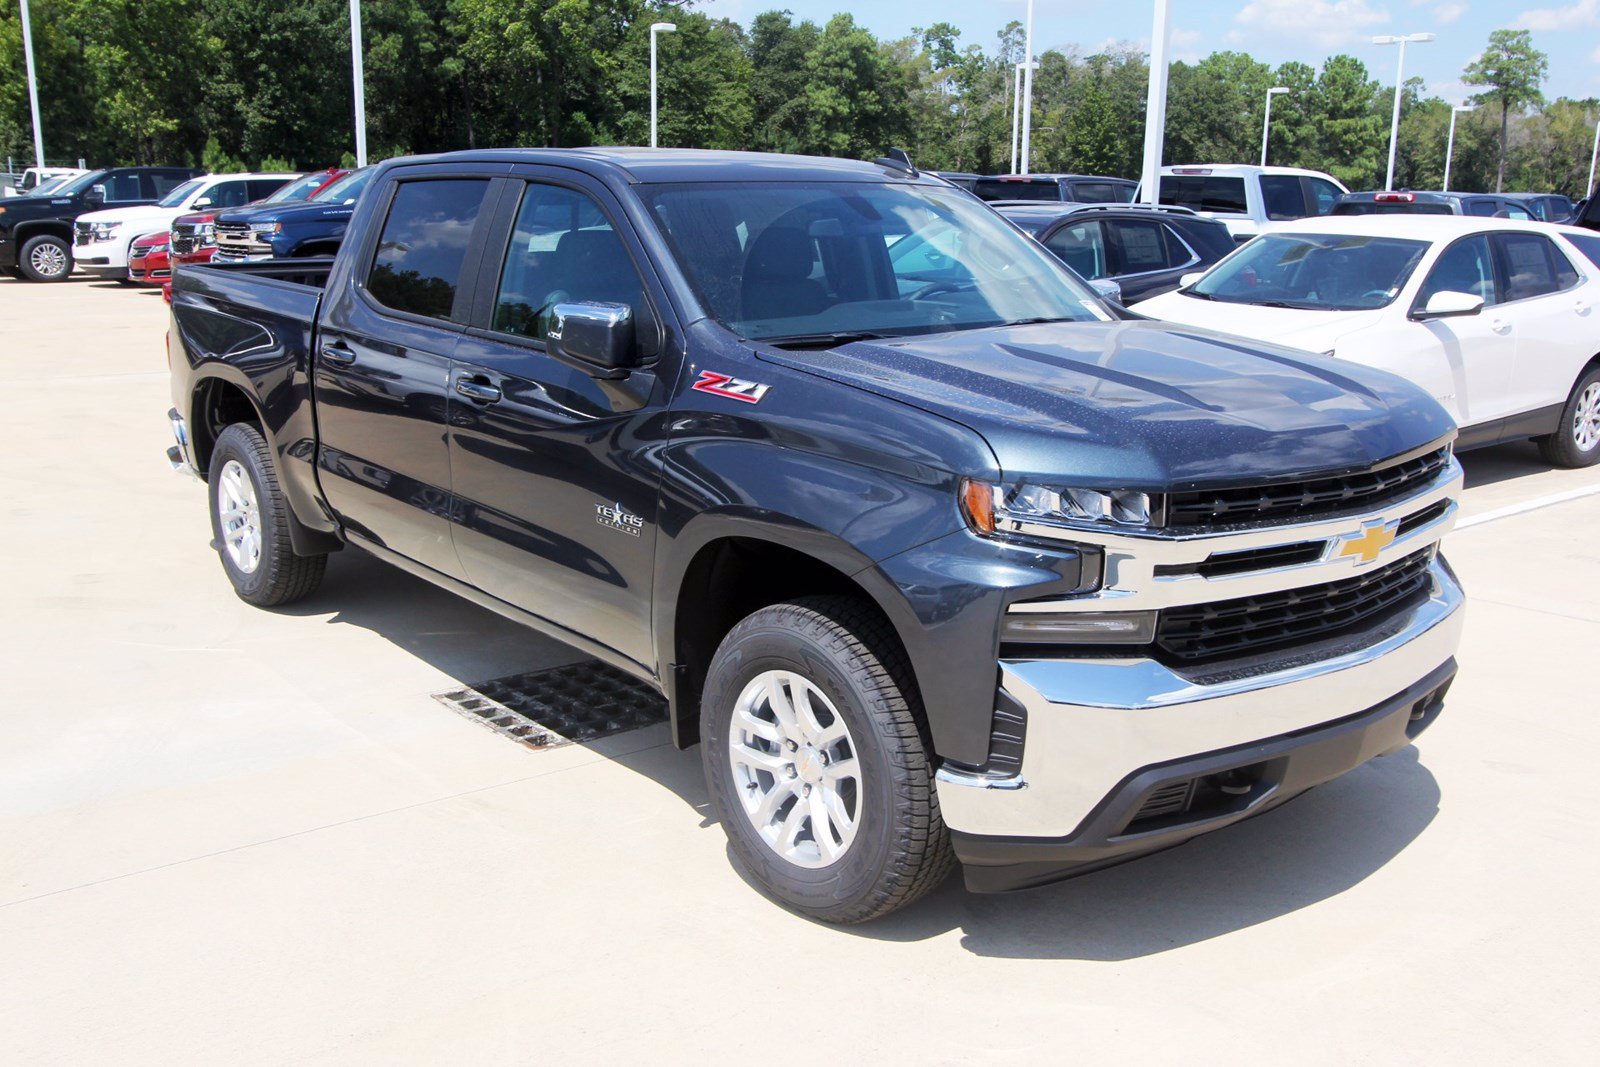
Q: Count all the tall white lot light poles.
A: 10